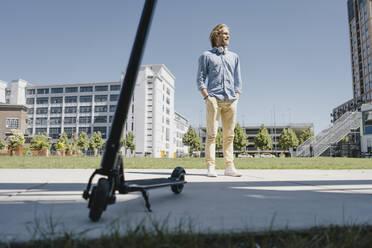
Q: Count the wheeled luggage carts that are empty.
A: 0